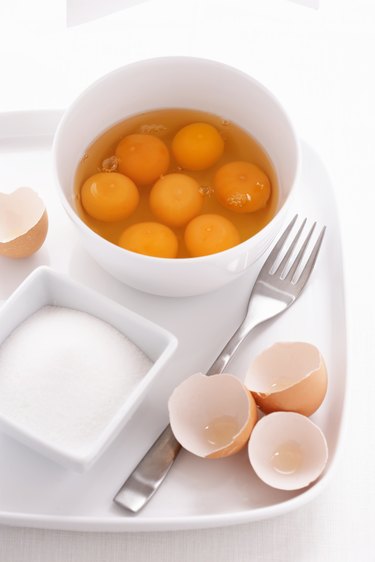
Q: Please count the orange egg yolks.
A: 7